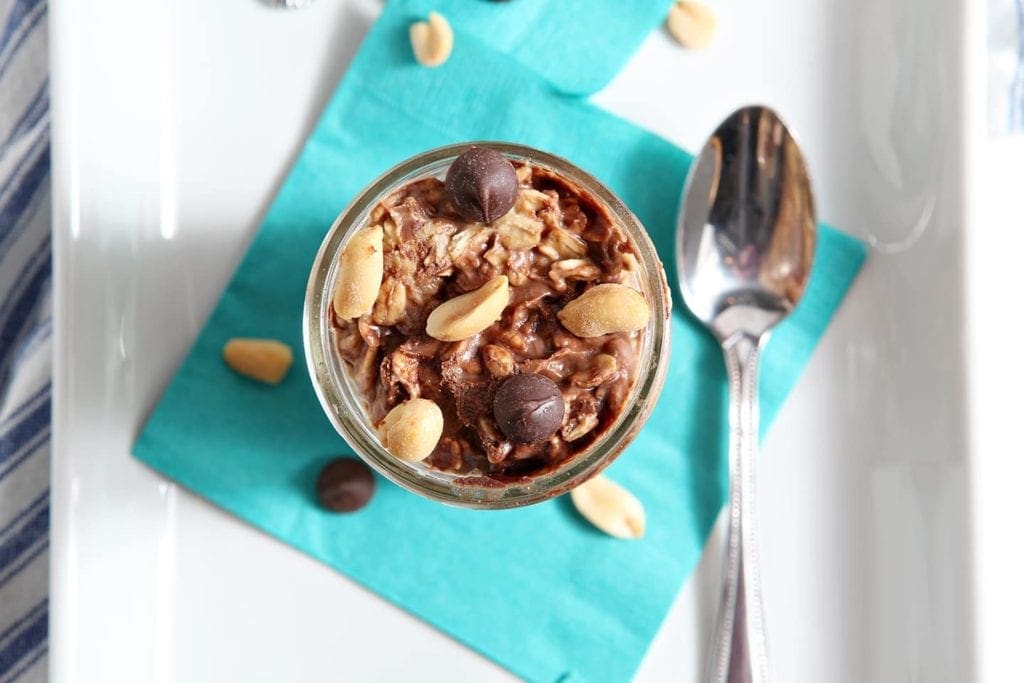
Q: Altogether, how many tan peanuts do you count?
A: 8